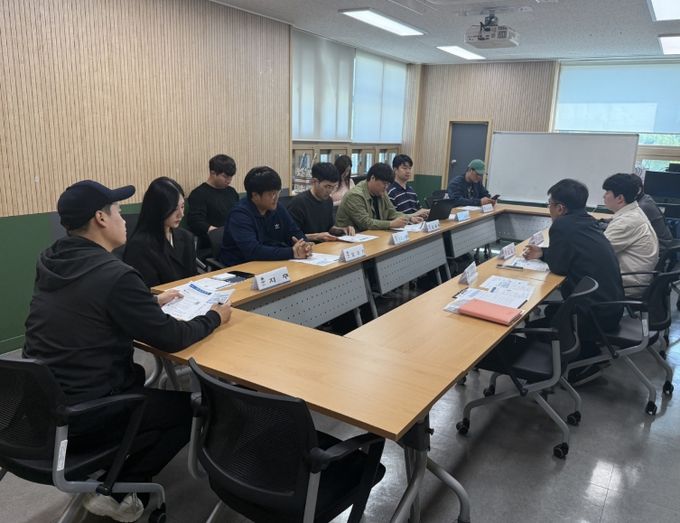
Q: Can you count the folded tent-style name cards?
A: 9